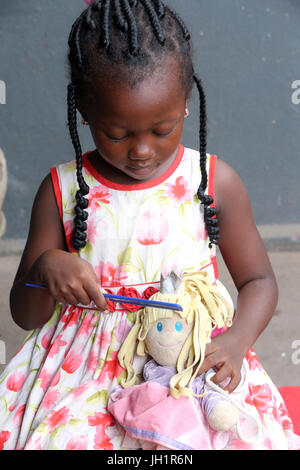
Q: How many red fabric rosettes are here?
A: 3